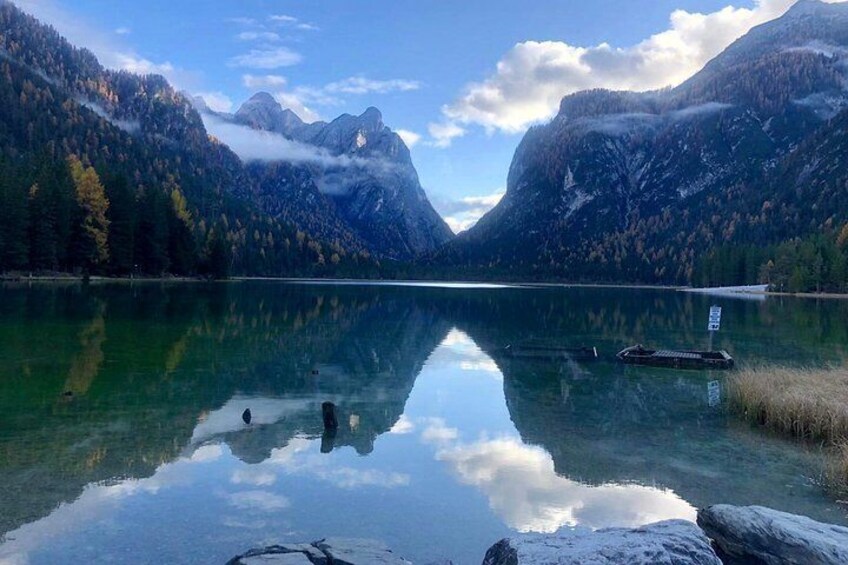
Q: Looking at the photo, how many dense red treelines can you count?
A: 0